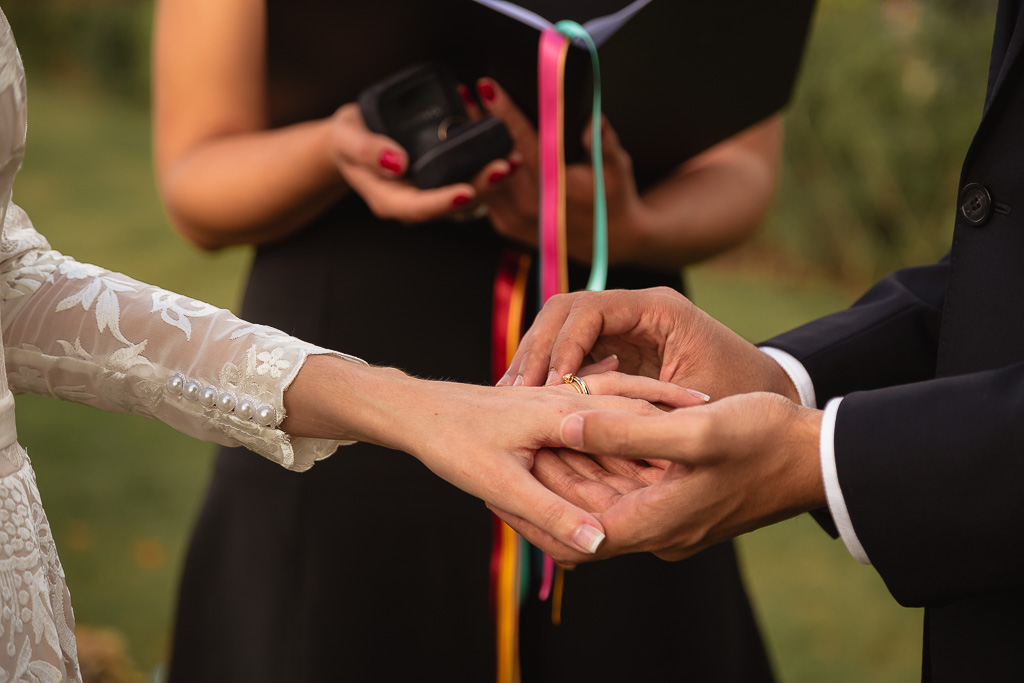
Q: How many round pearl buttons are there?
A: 6